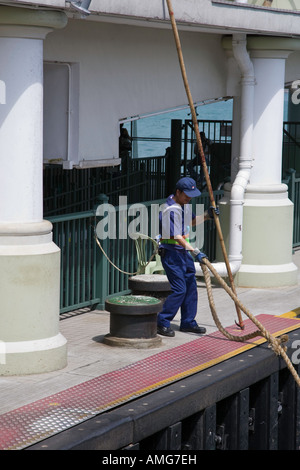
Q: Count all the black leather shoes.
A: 2